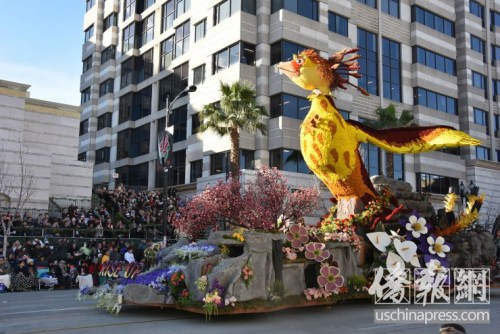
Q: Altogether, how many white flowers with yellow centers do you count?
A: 3